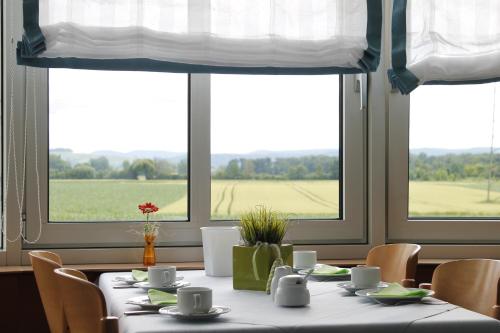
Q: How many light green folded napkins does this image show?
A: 4